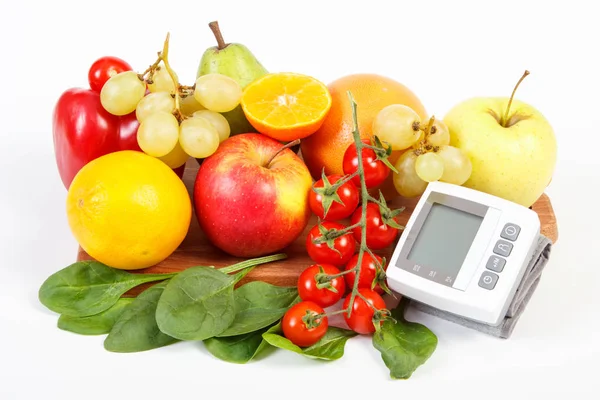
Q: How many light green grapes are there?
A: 14